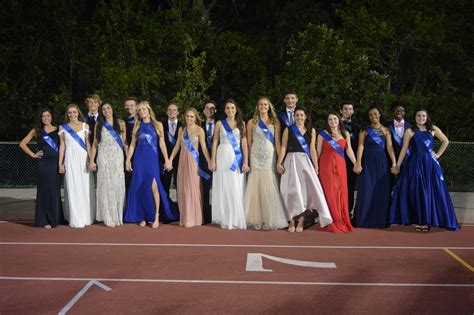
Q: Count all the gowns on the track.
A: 11